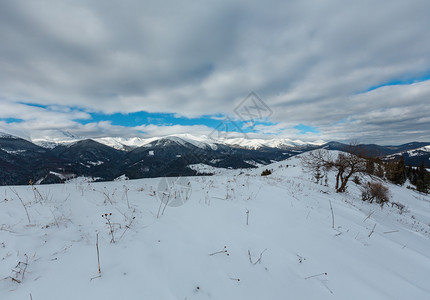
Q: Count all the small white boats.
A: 0